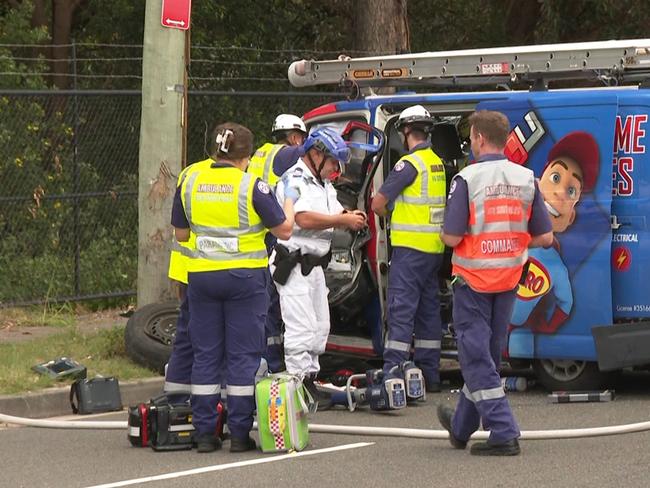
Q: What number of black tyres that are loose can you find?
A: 1